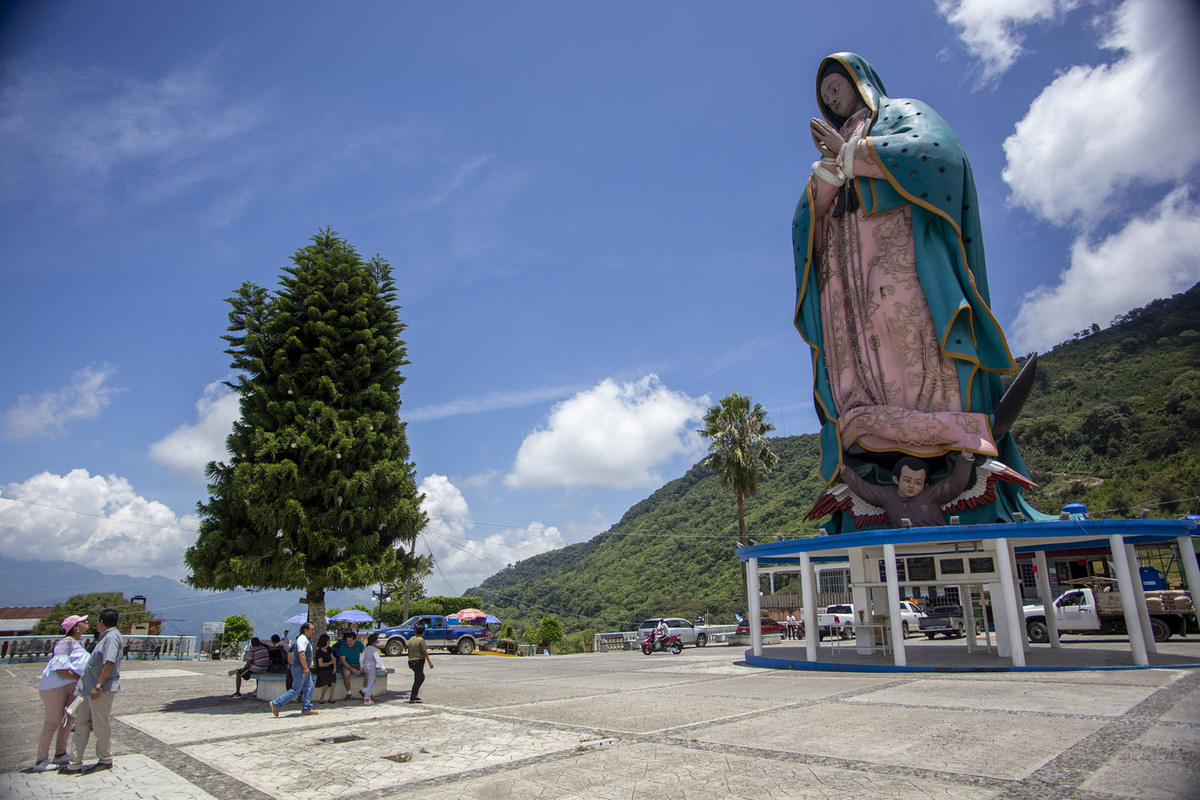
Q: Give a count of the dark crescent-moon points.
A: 1